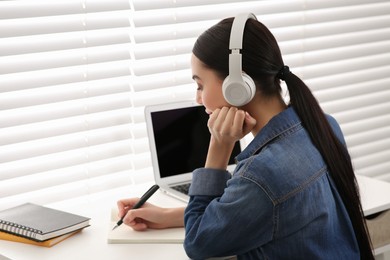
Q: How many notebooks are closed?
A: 2